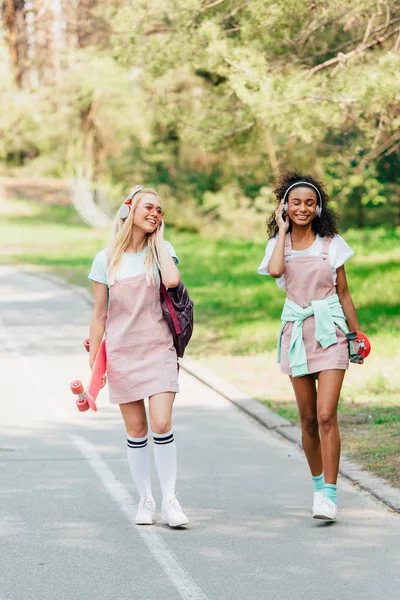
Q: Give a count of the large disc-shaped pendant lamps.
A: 0